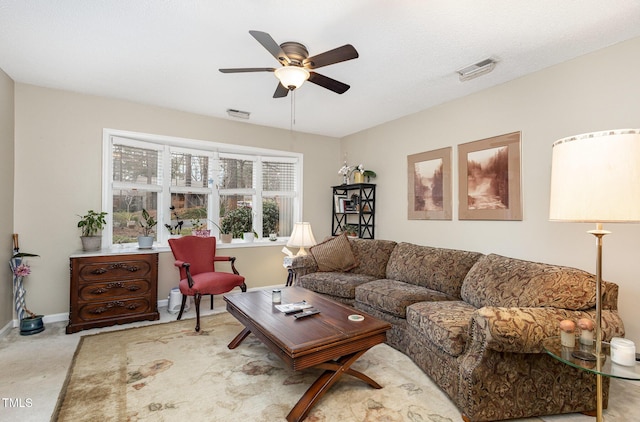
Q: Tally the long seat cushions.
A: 3